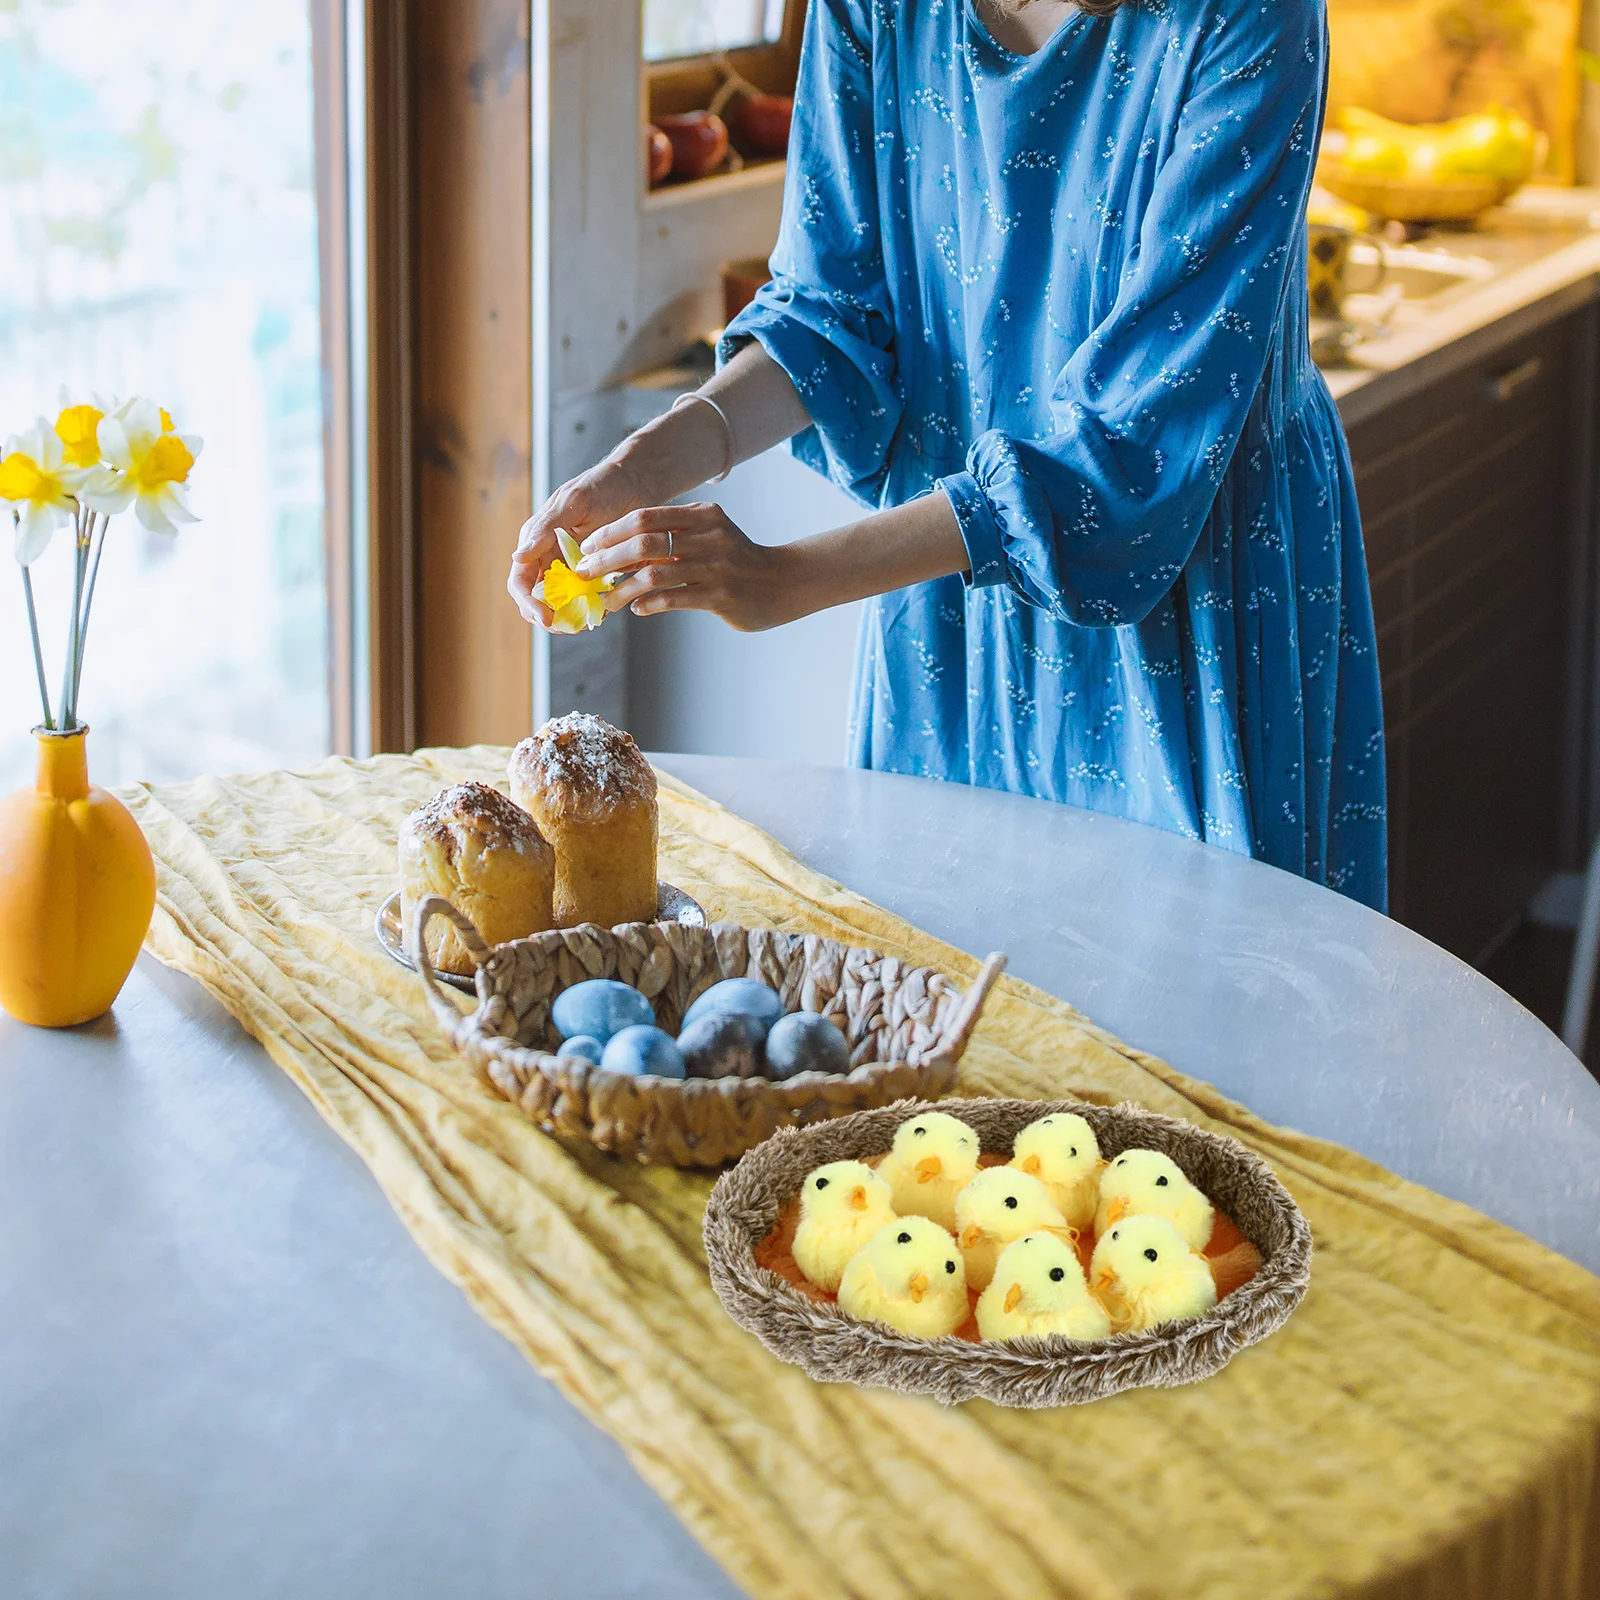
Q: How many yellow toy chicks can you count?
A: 8